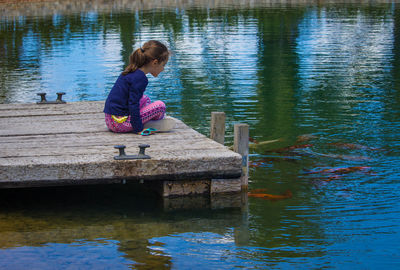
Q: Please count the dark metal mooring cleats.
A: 2